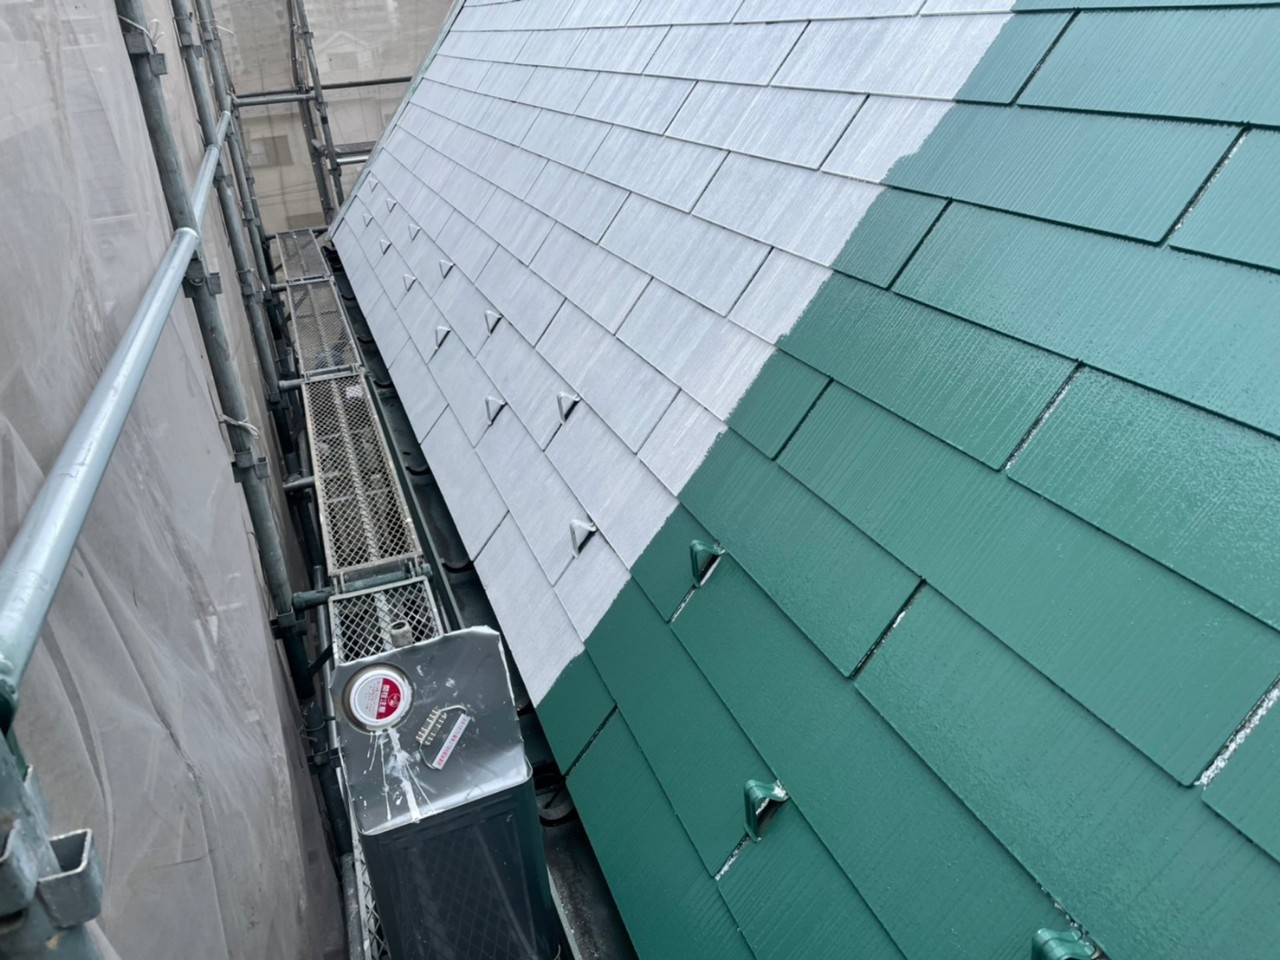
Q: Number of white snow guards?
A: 12